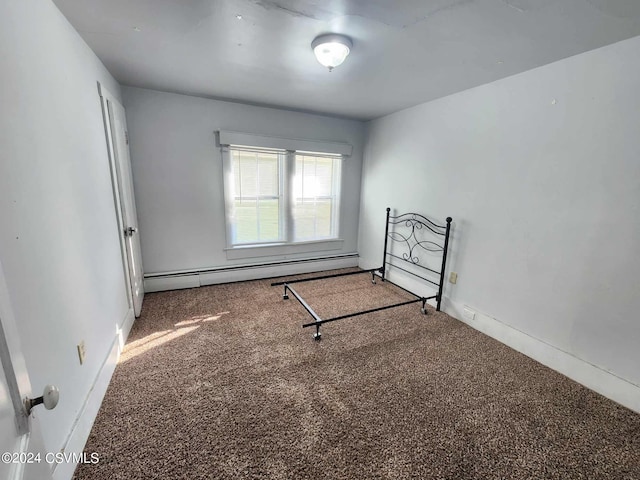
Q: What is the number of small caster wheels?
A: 4